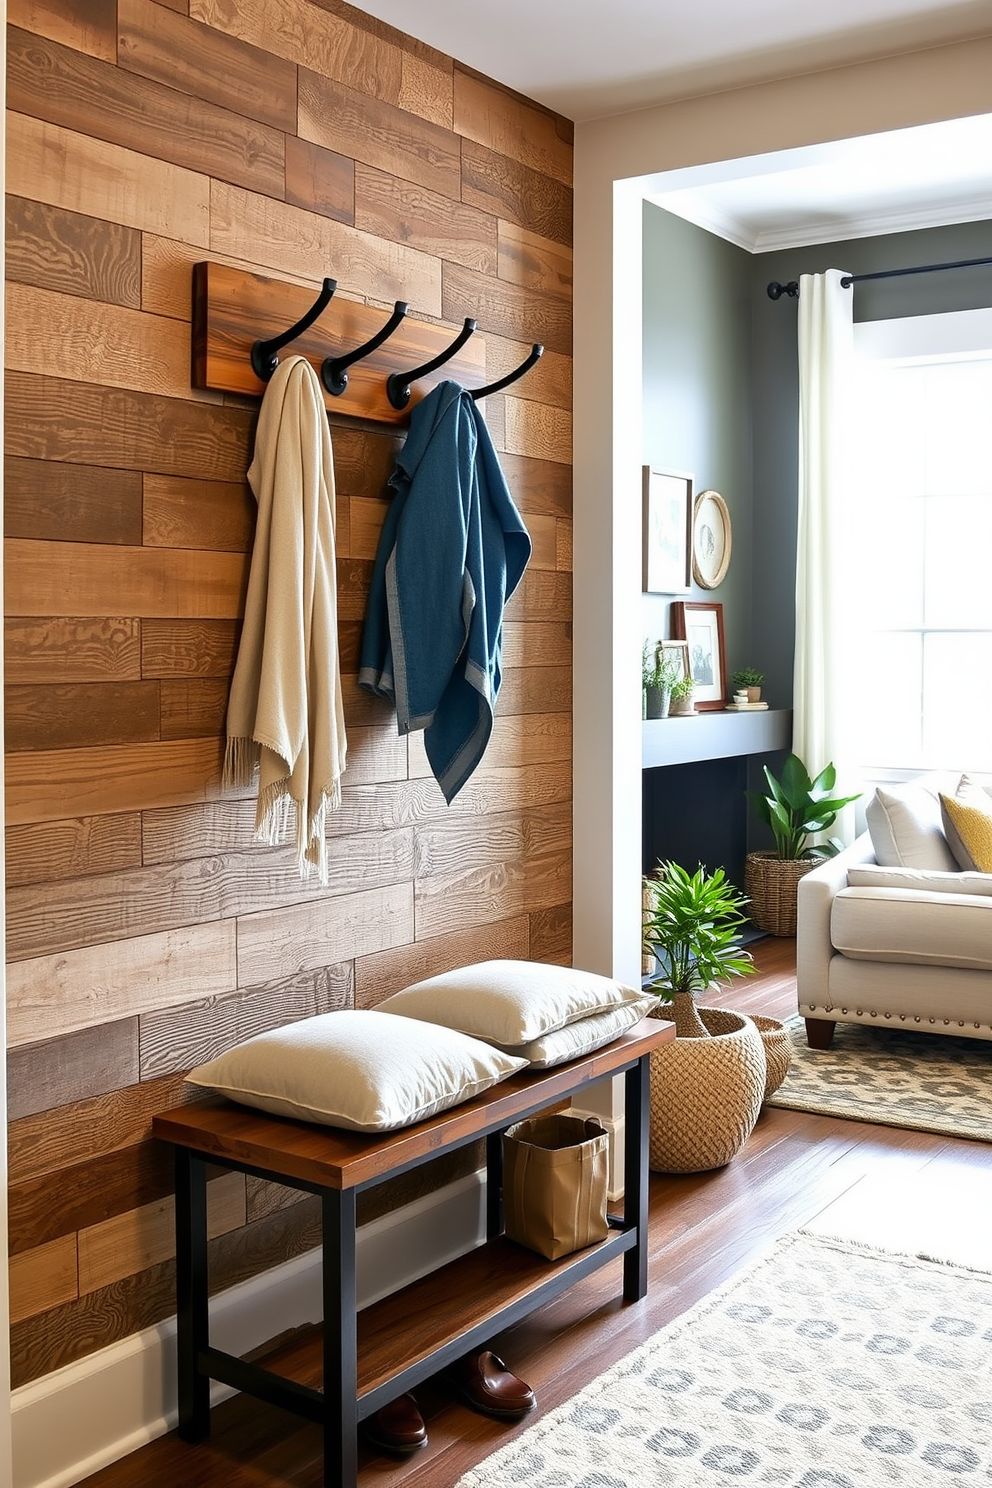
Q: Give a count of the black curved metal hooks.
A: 4